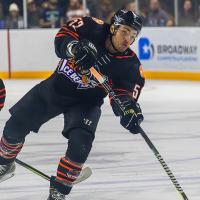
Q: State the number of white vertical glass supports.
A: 4